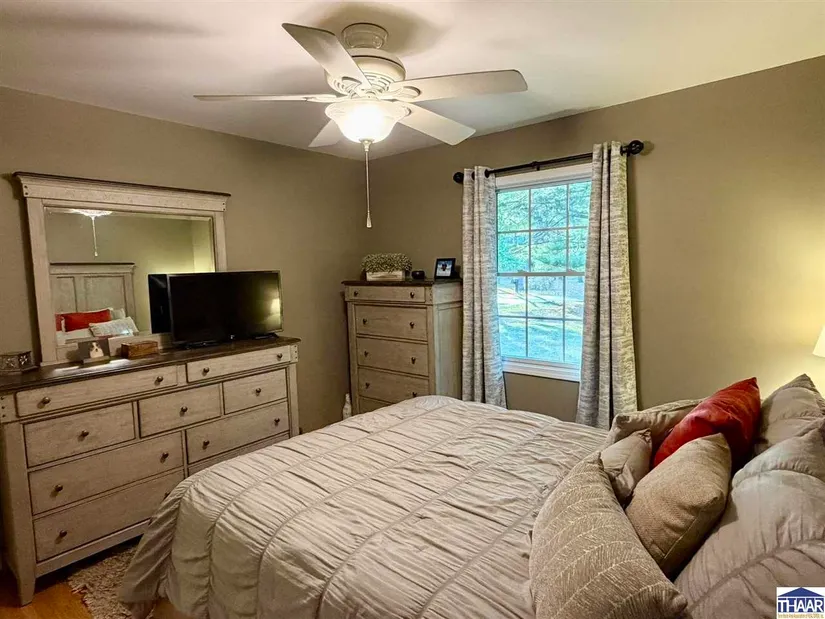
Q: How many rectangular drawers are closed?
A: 14